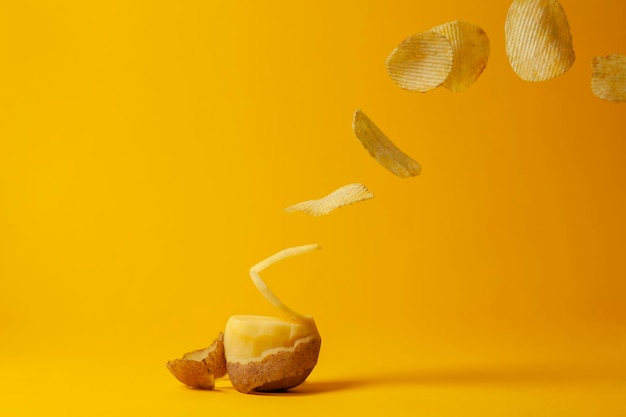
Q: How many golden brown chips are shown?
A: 6